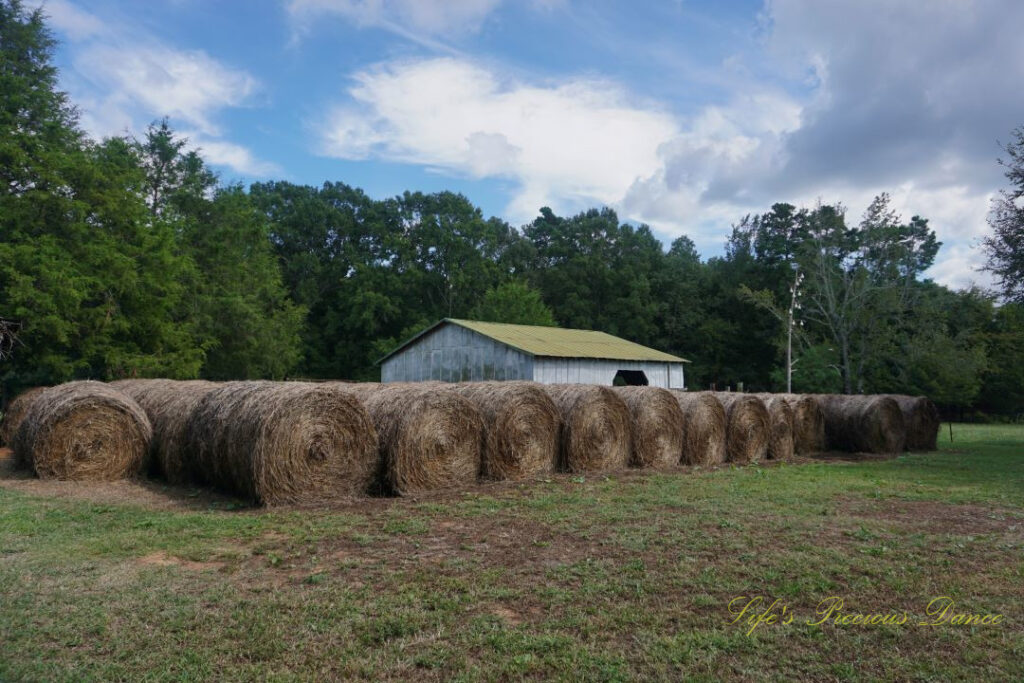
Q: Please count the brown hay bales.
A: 14